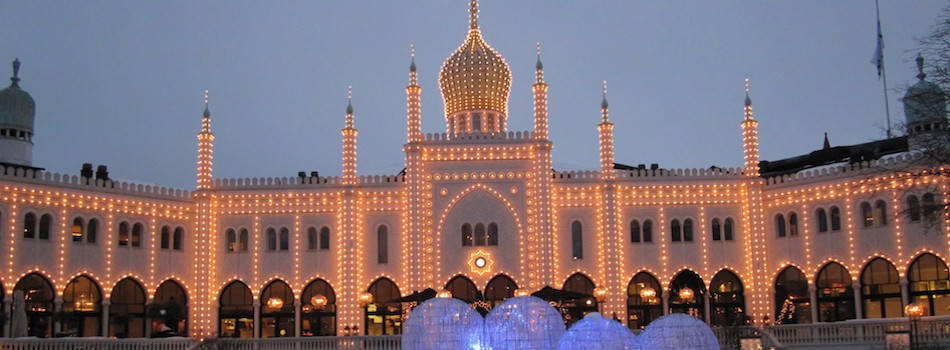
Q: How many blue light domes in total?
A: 4